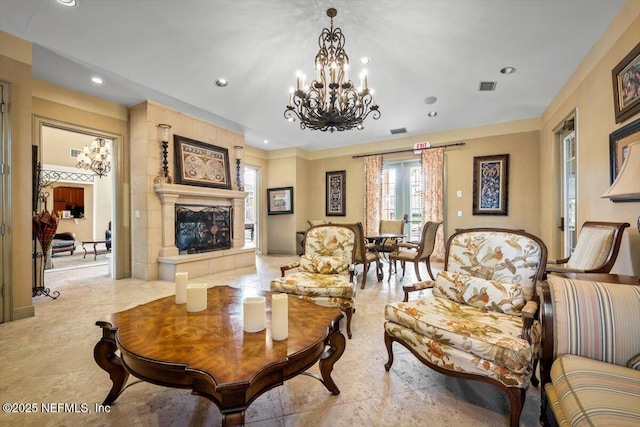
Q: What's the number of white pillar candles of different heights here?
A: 4